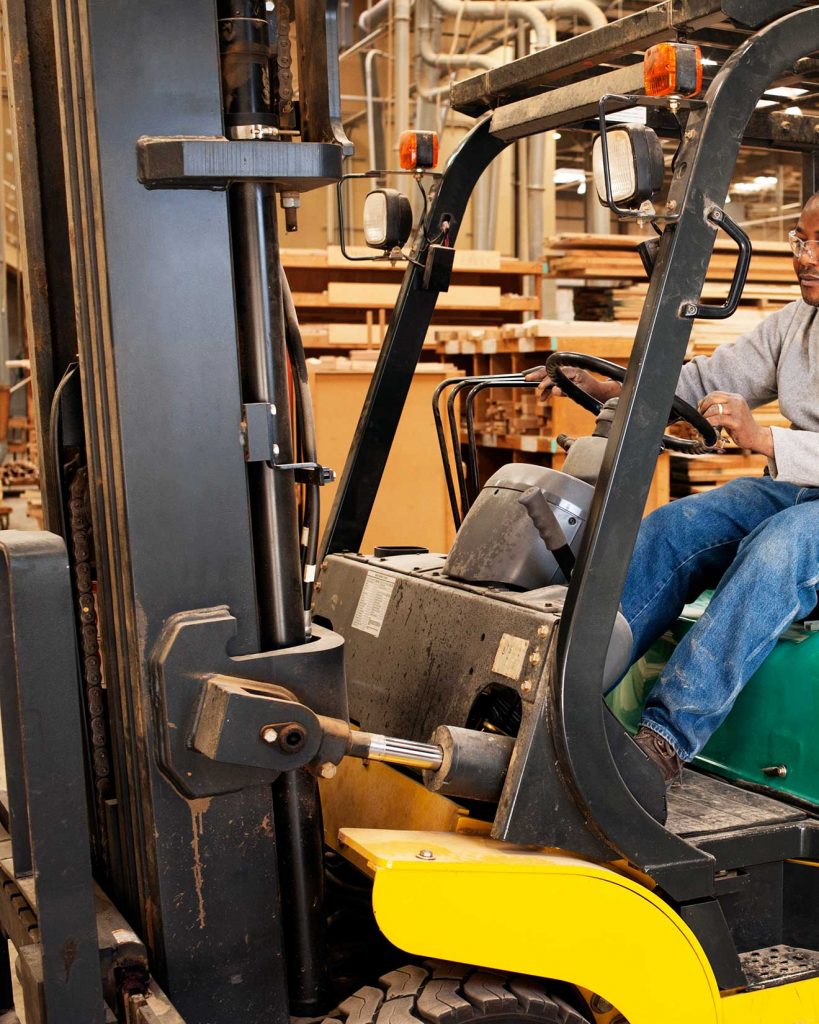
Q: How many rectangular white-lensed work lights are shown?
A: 2